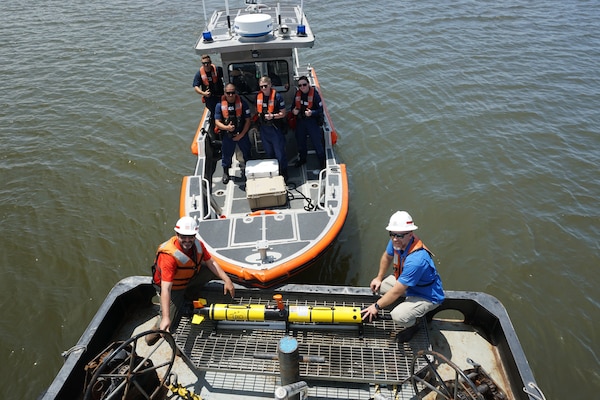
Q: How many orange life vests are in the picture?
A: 6